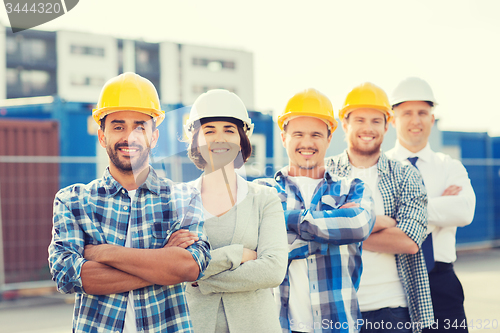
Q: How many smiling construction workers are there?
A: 5